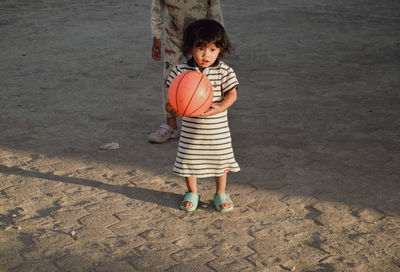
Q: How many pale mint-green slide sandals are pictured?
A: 2